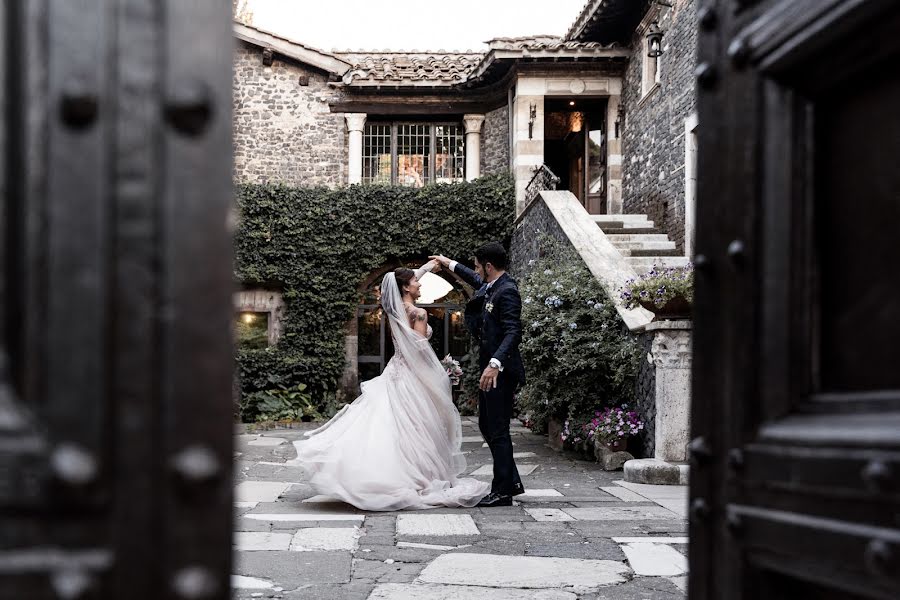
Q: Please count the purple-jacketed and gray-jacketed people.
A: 0